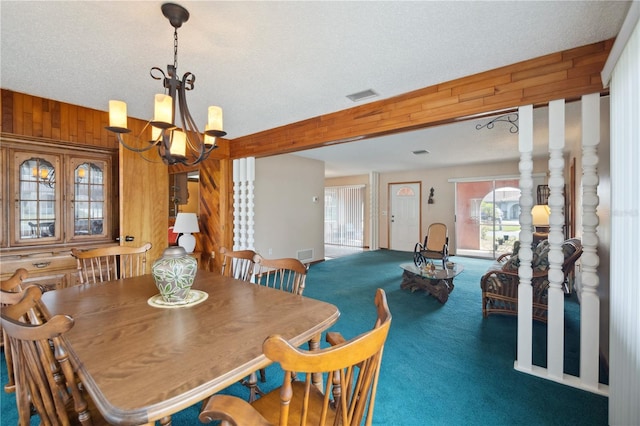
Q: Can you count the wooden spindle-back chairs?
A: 6